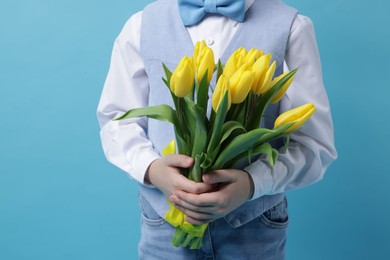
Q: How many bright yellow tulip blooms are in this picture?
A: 9